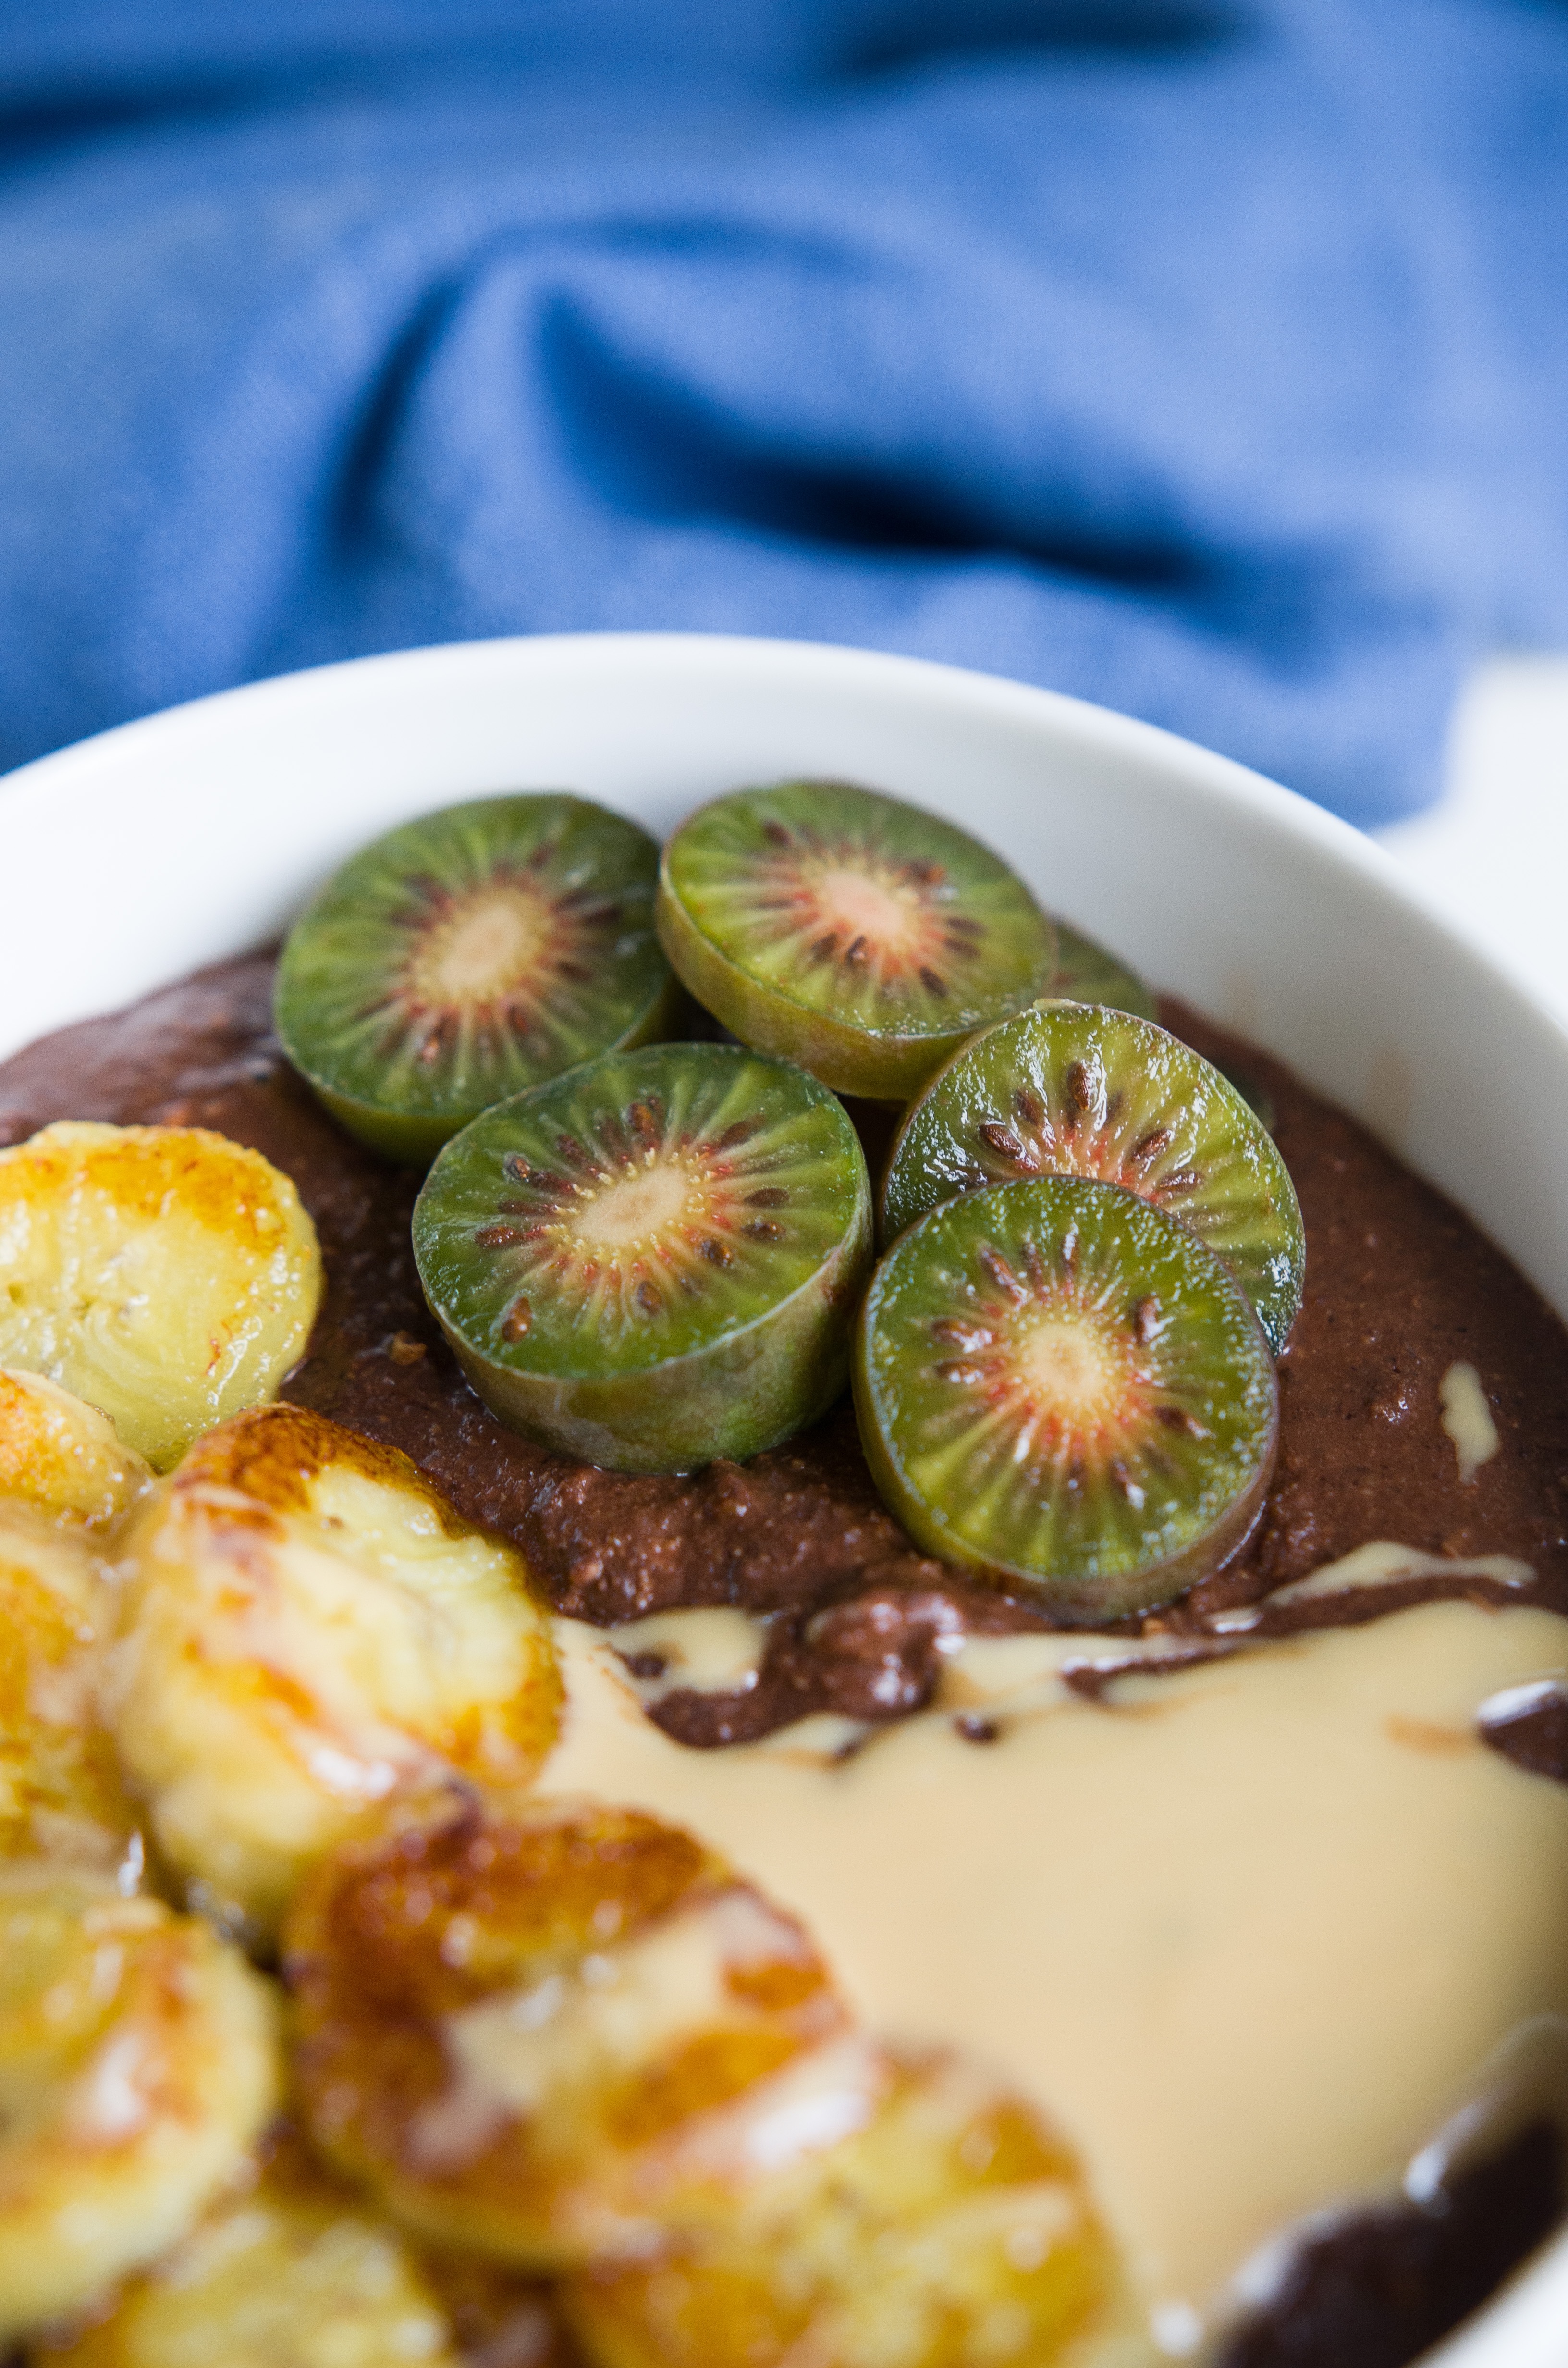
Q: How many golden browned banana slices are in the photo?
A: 8